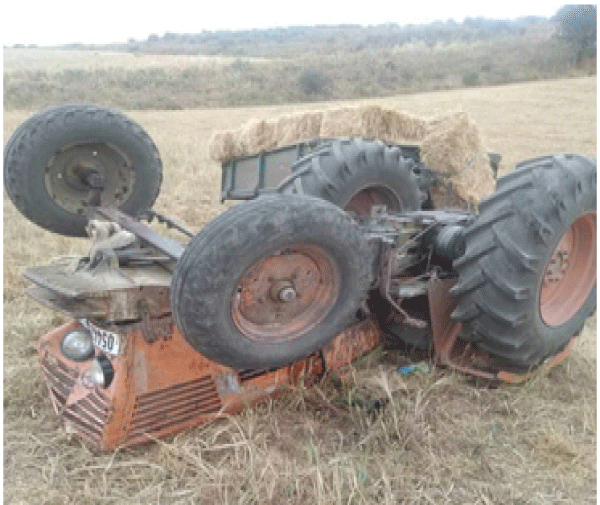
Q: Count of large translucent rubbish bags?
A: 0